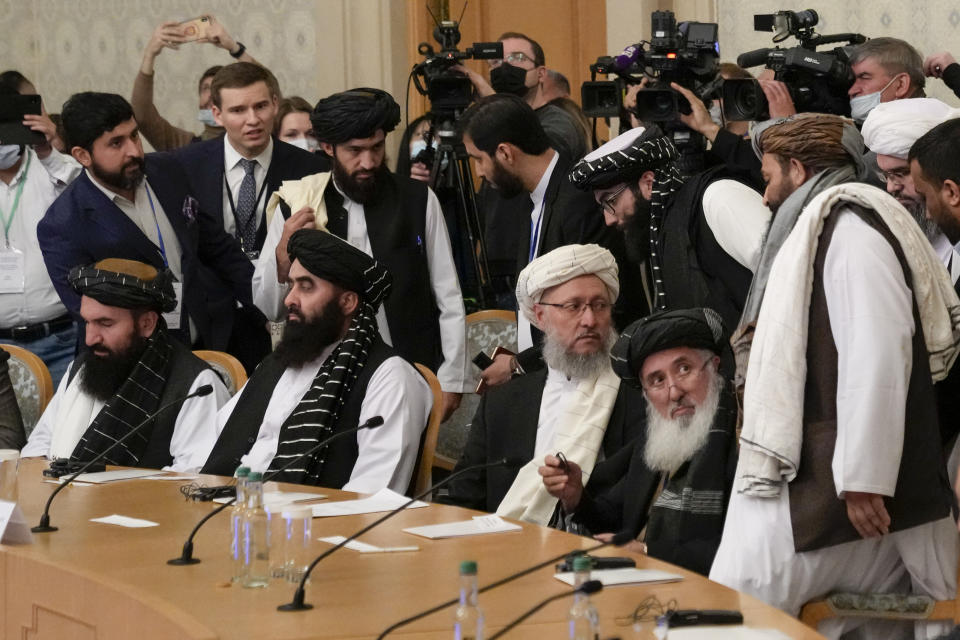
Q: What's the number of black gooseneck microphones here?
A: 5